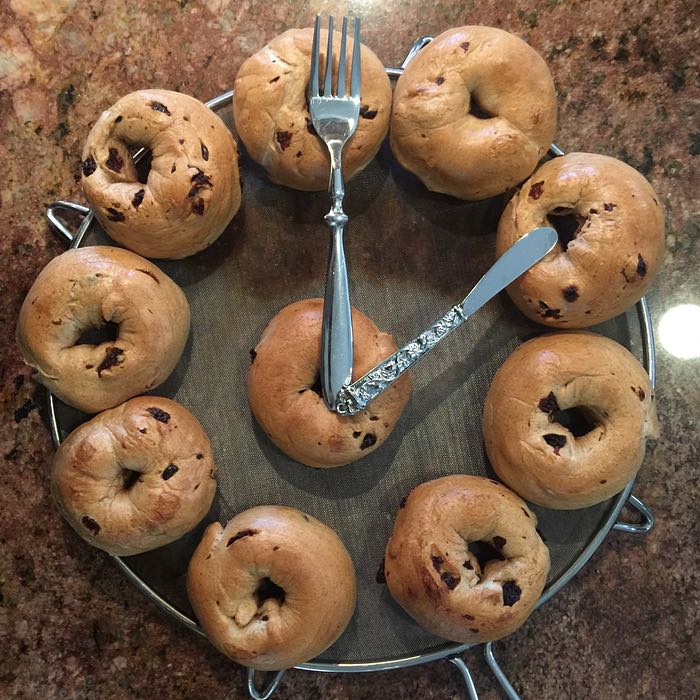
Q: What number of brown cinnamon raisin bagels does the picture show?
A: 10